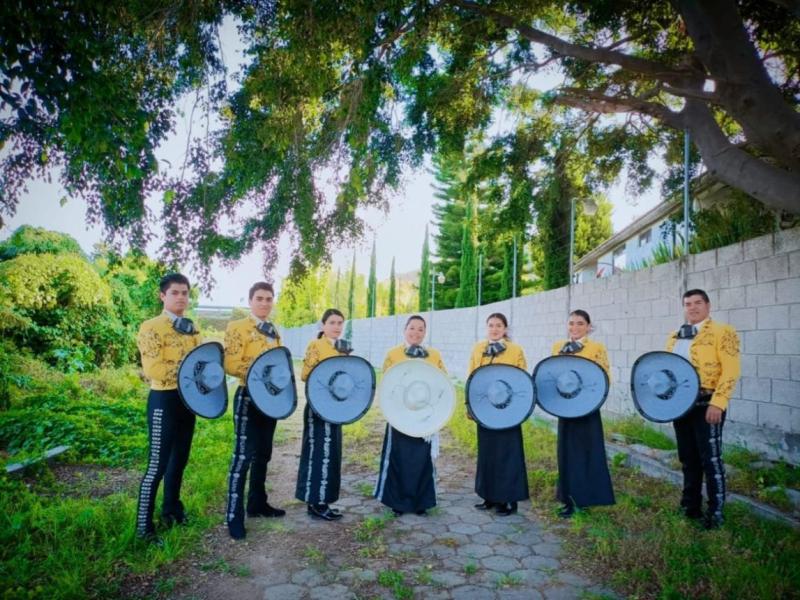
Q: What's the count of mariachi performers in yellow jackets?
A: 7